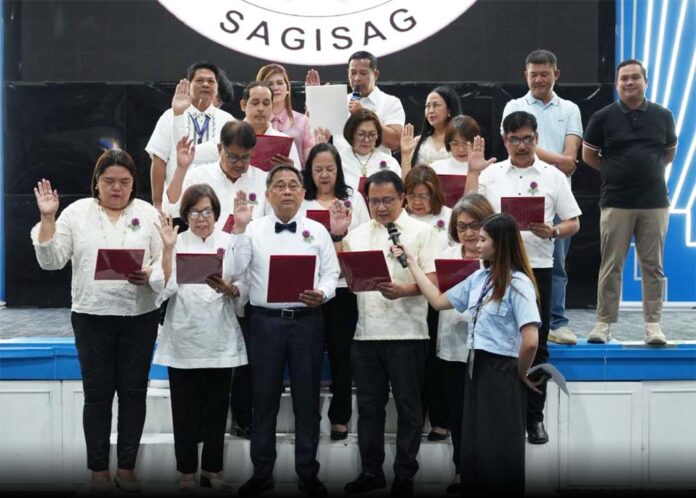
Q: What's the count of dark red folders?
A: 11